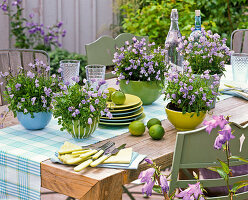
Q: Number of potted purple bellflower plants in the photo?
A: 5